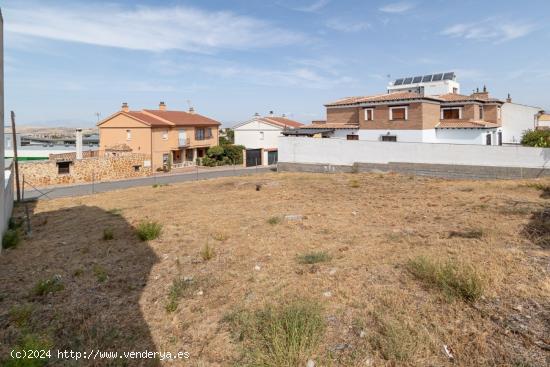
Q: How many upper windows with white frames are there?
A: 3